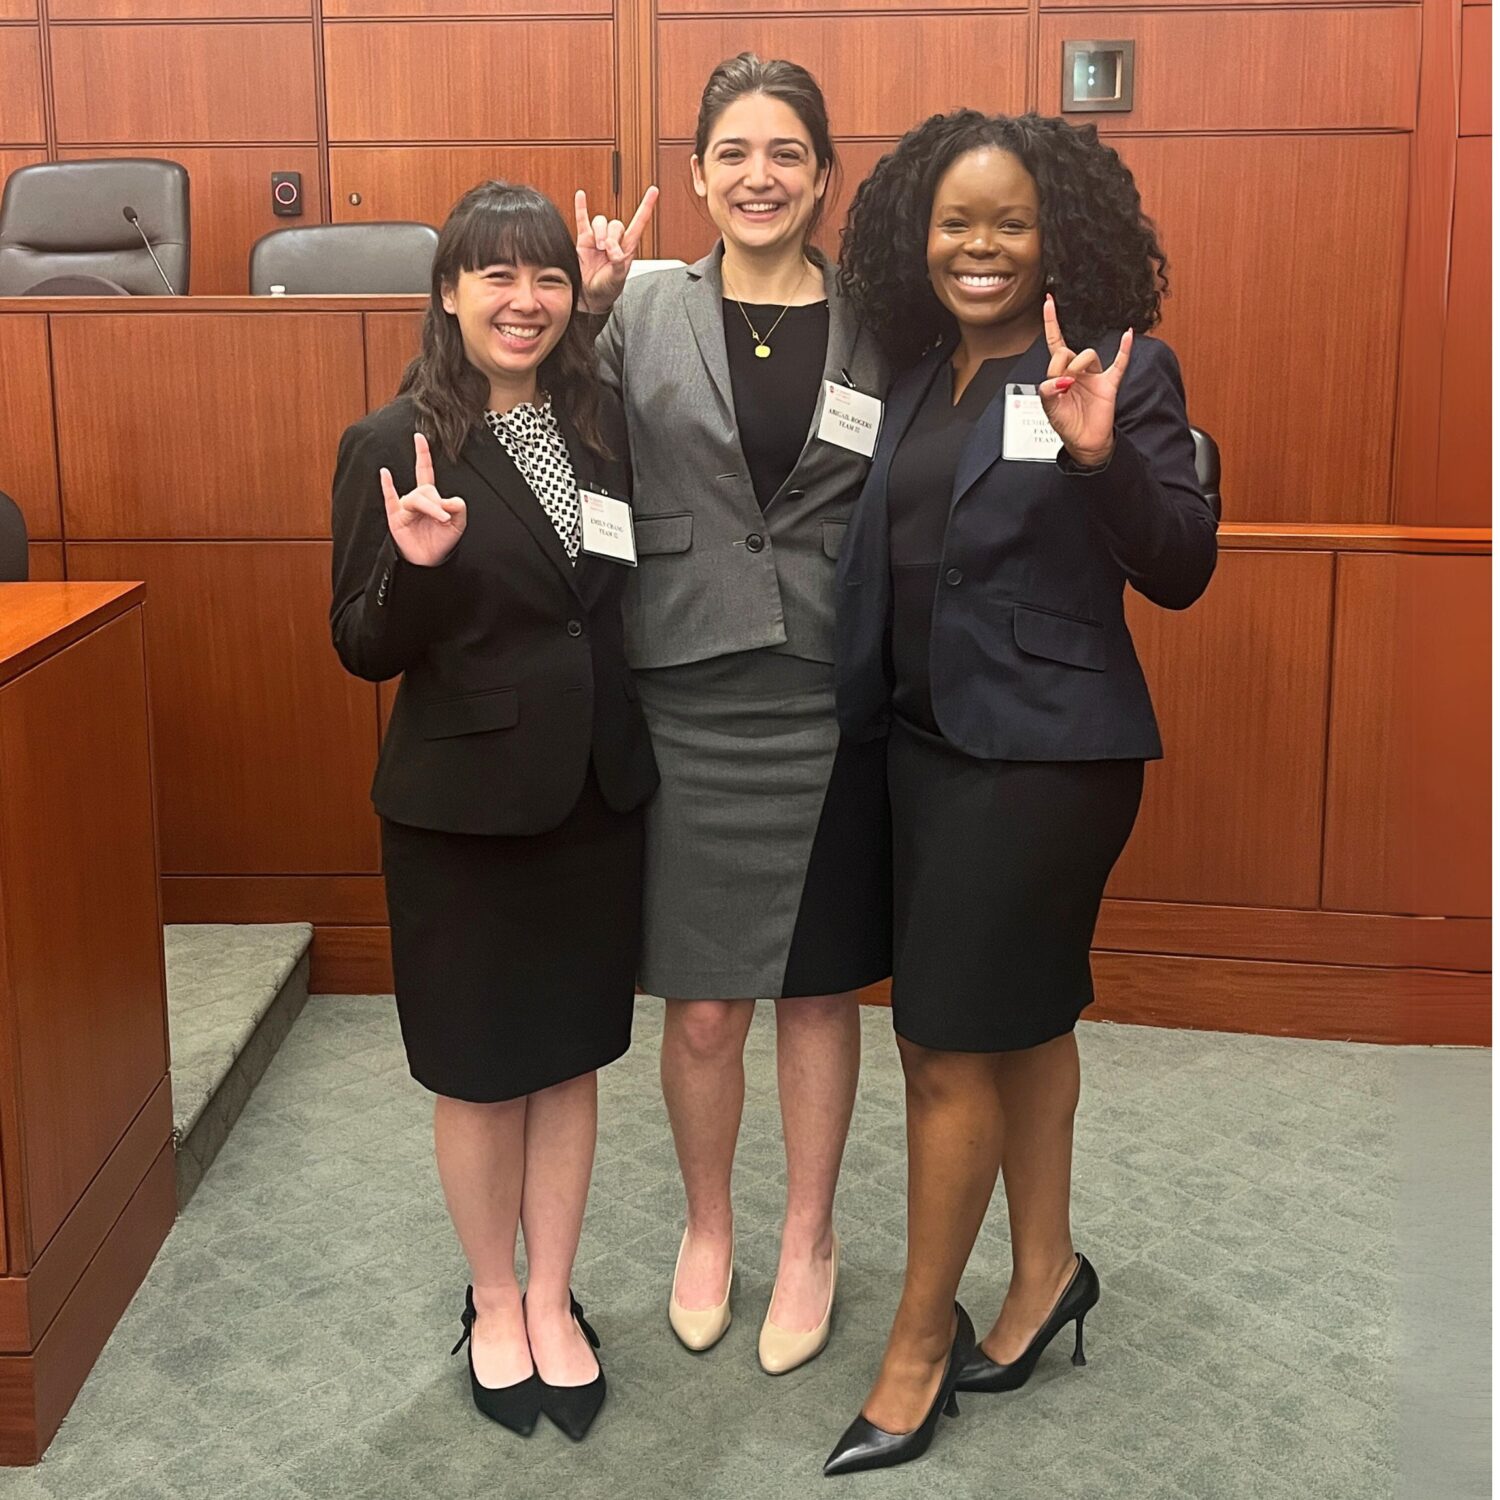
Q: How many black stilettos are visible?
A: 2